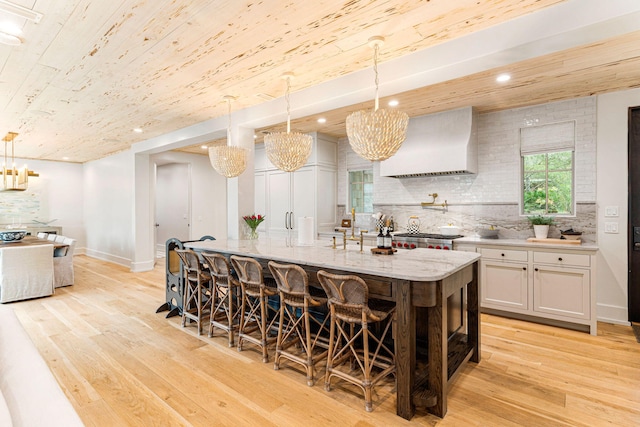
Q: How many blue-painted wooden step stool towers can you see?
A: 1